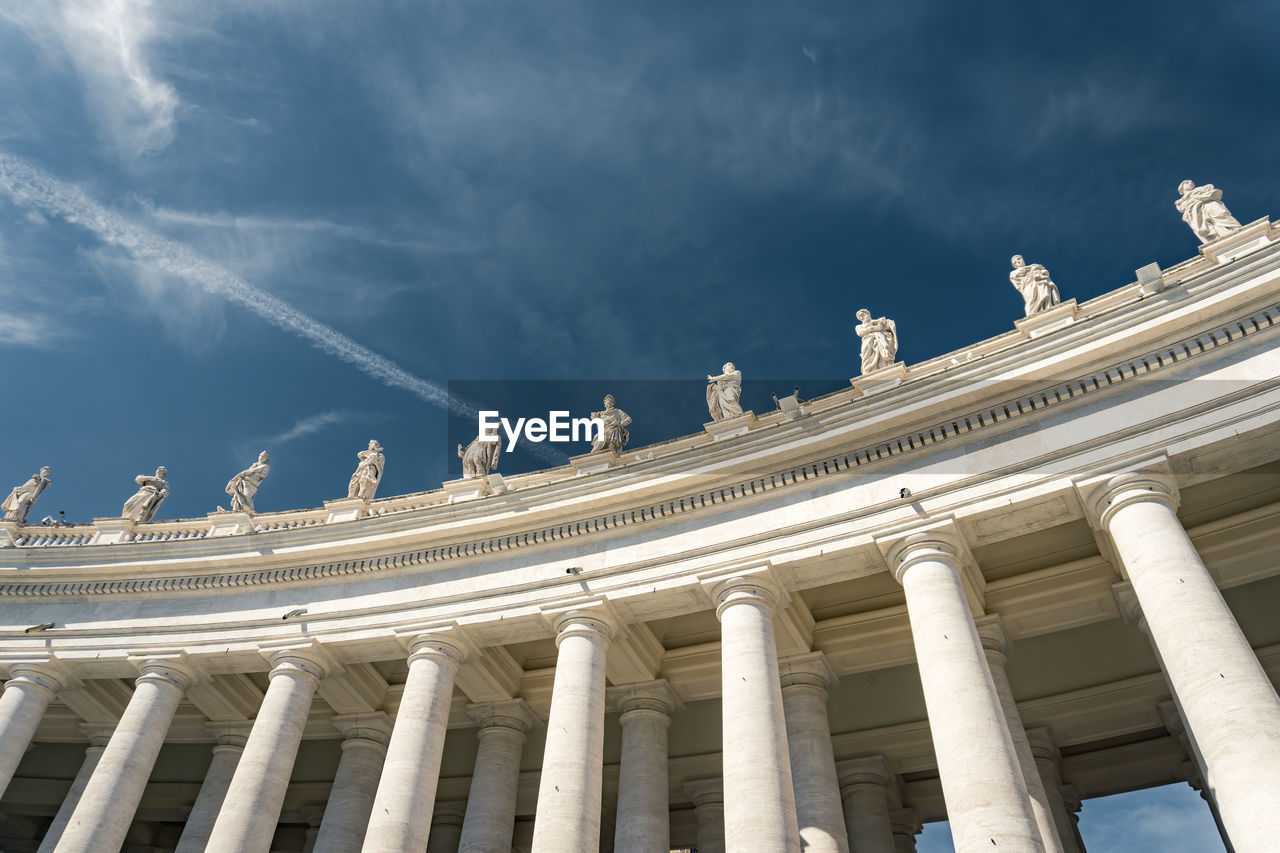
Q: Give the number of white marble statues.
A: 10